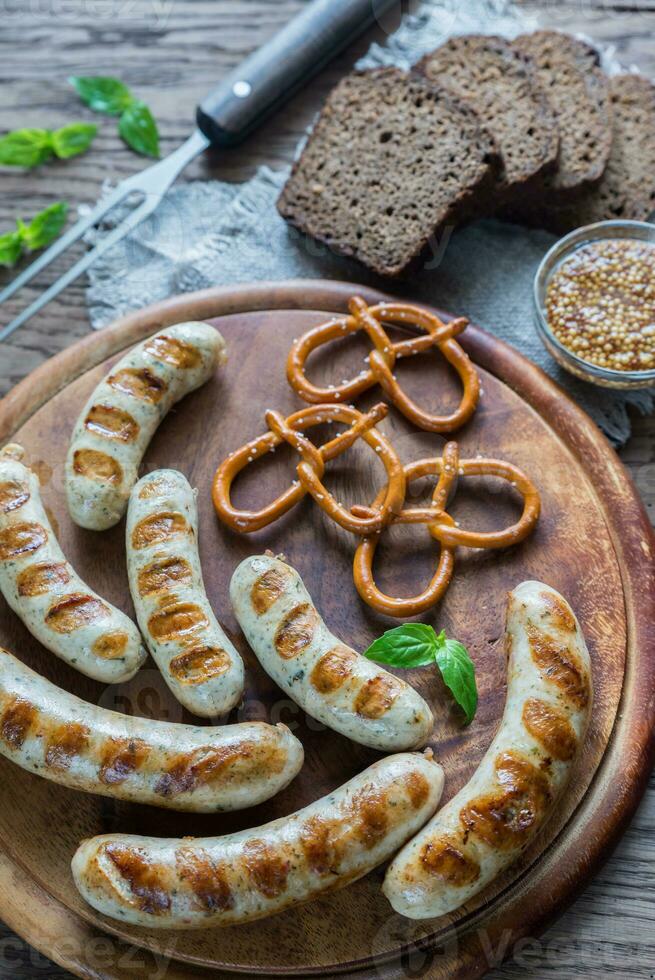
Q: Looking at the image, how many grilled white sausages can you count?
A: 7